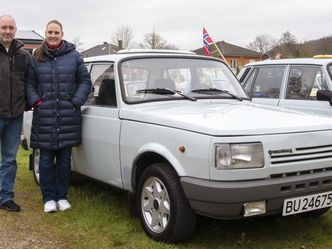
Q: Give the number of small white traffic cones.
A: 0